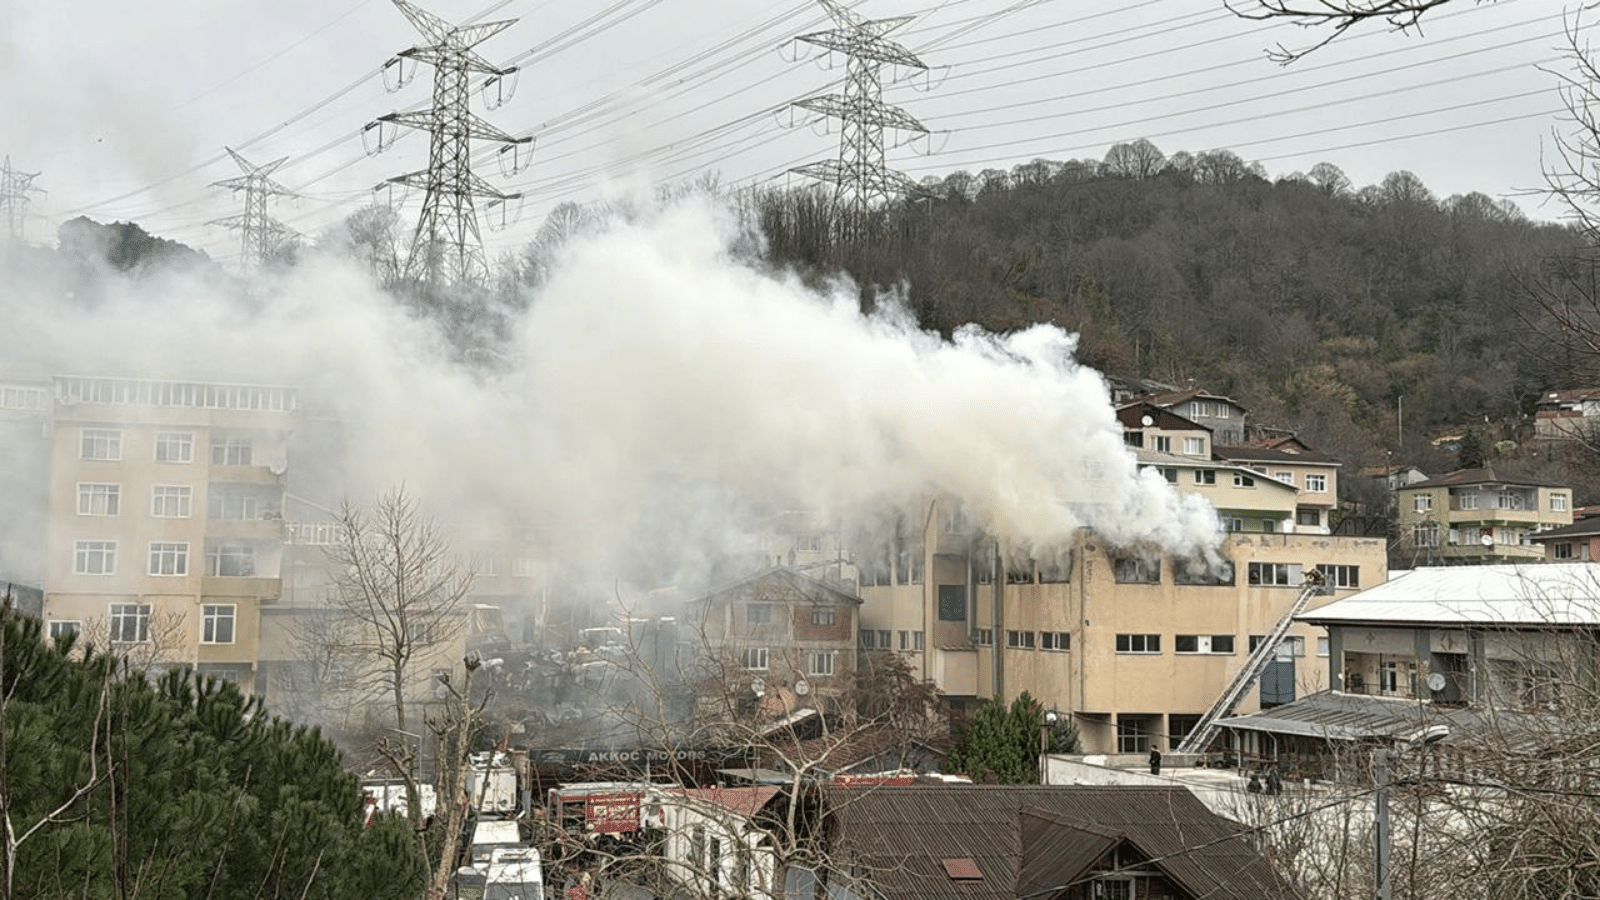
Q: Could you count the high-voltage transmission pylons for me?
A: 4